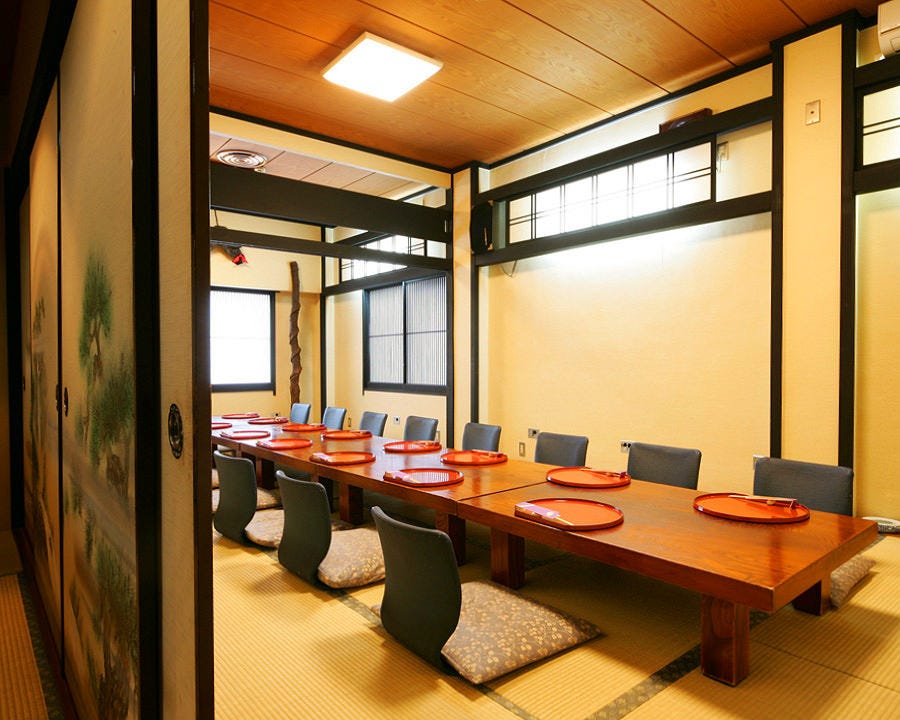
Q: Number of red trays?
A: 14